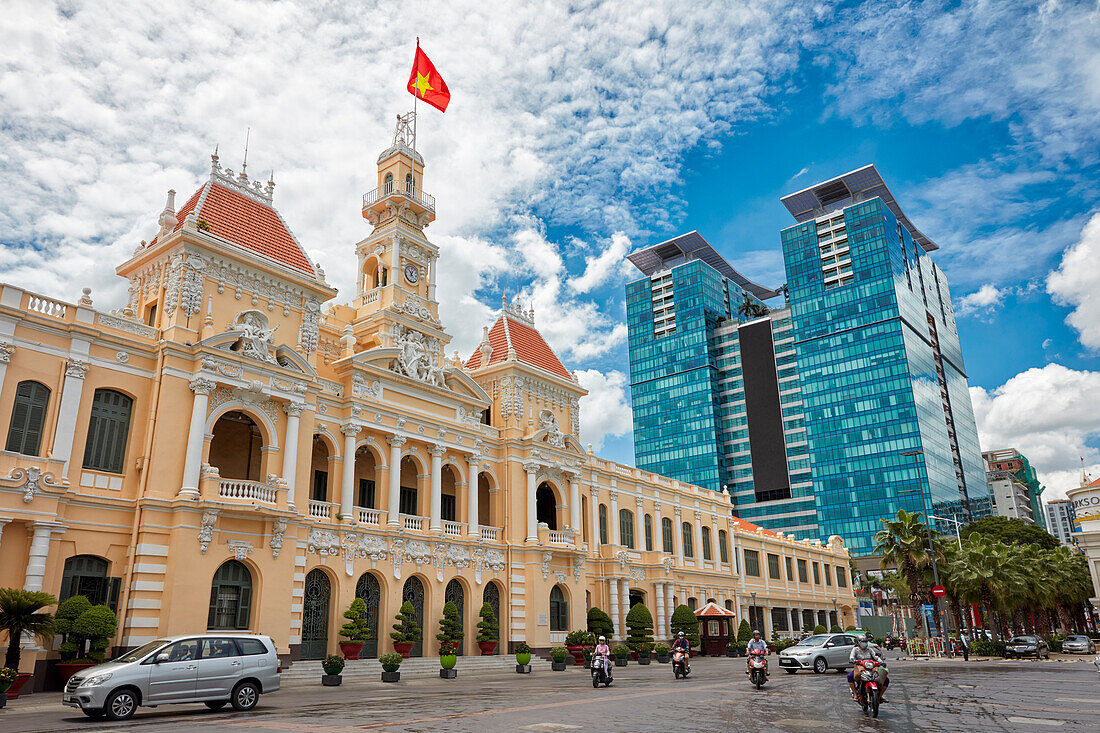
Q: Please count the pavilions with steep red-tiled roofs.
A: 2